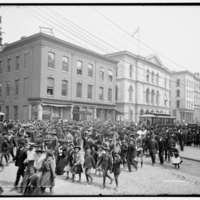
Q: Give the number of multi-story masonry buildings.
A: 3